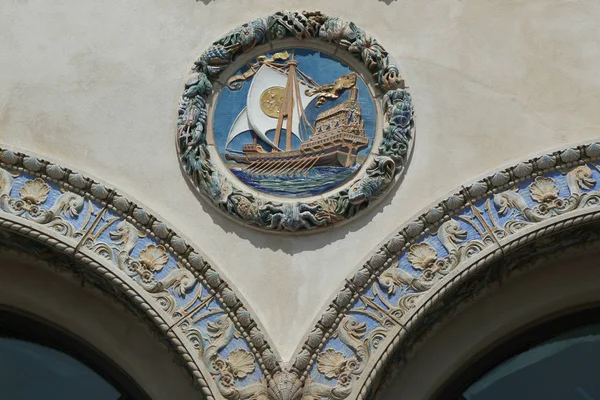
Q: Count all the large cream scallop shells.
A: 6